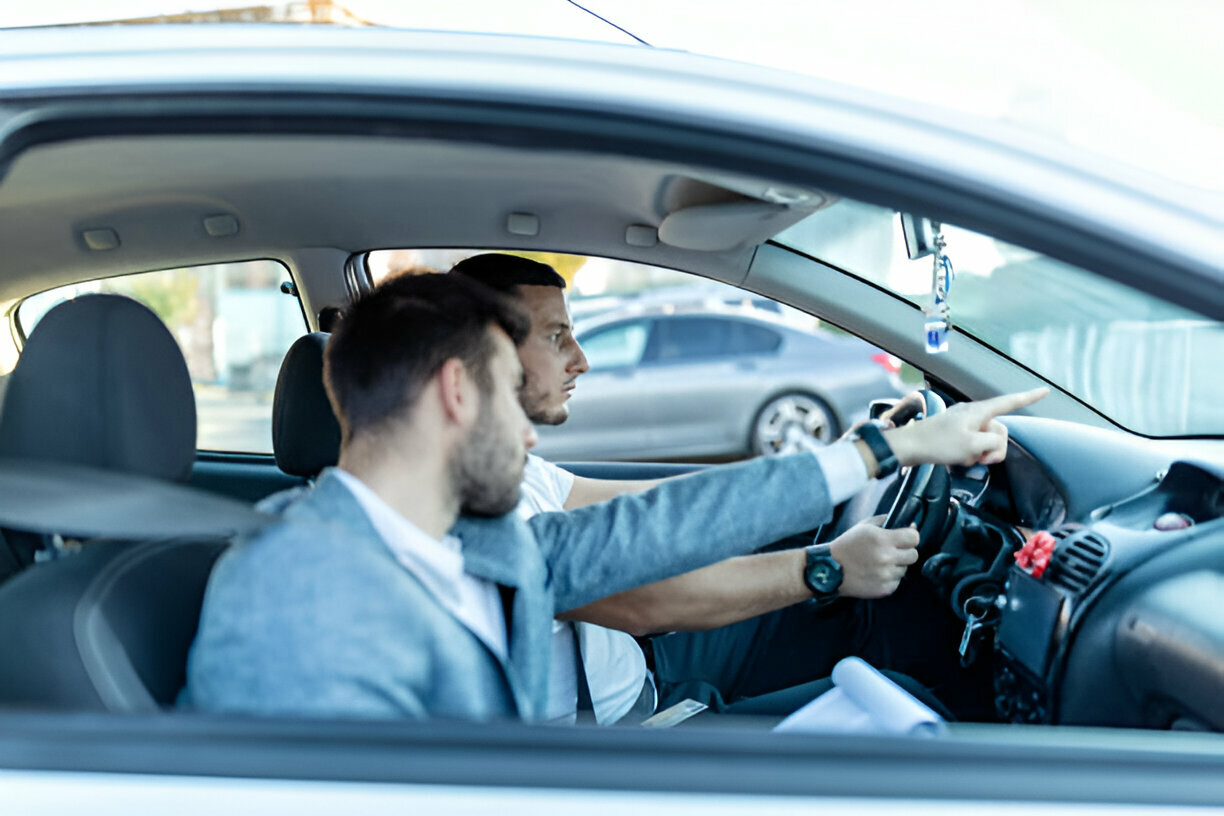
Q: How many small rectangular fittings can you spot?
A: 4